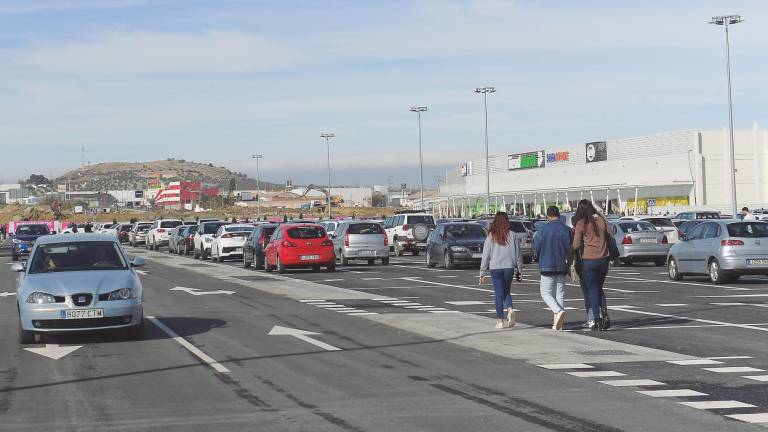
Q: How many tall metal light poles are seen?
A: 5